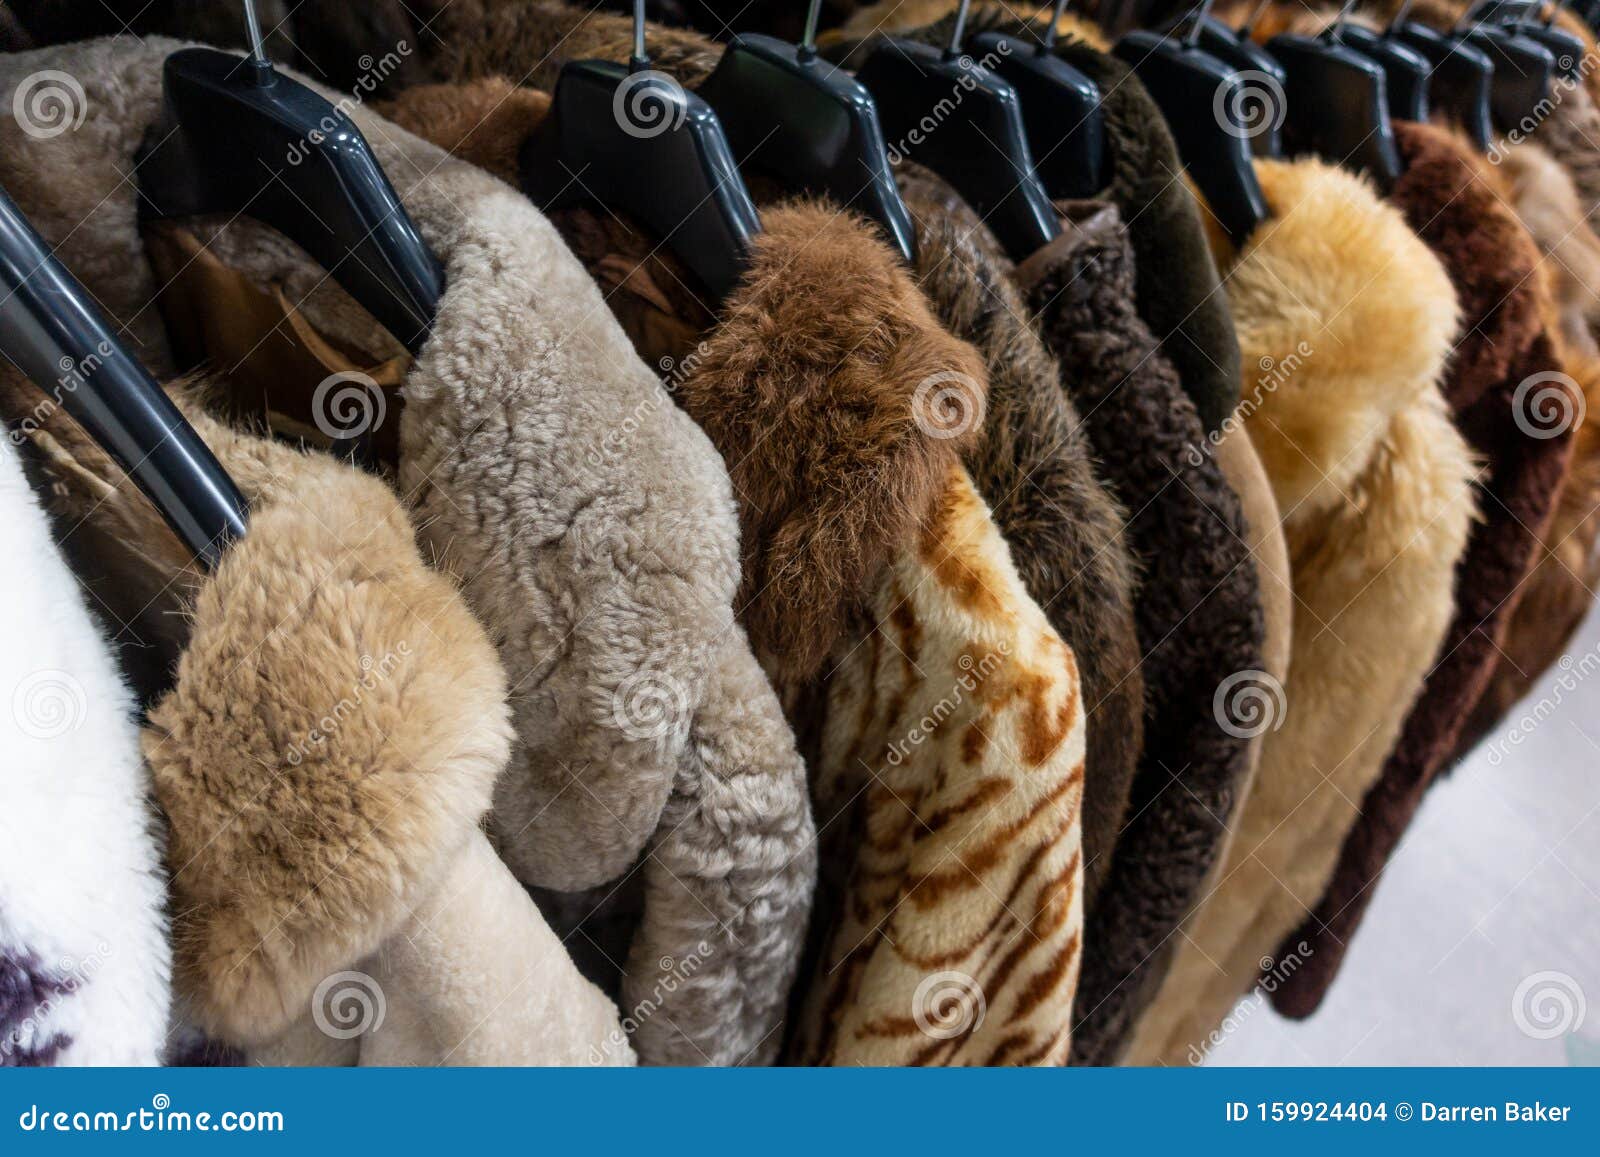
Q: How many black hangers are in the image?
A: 13